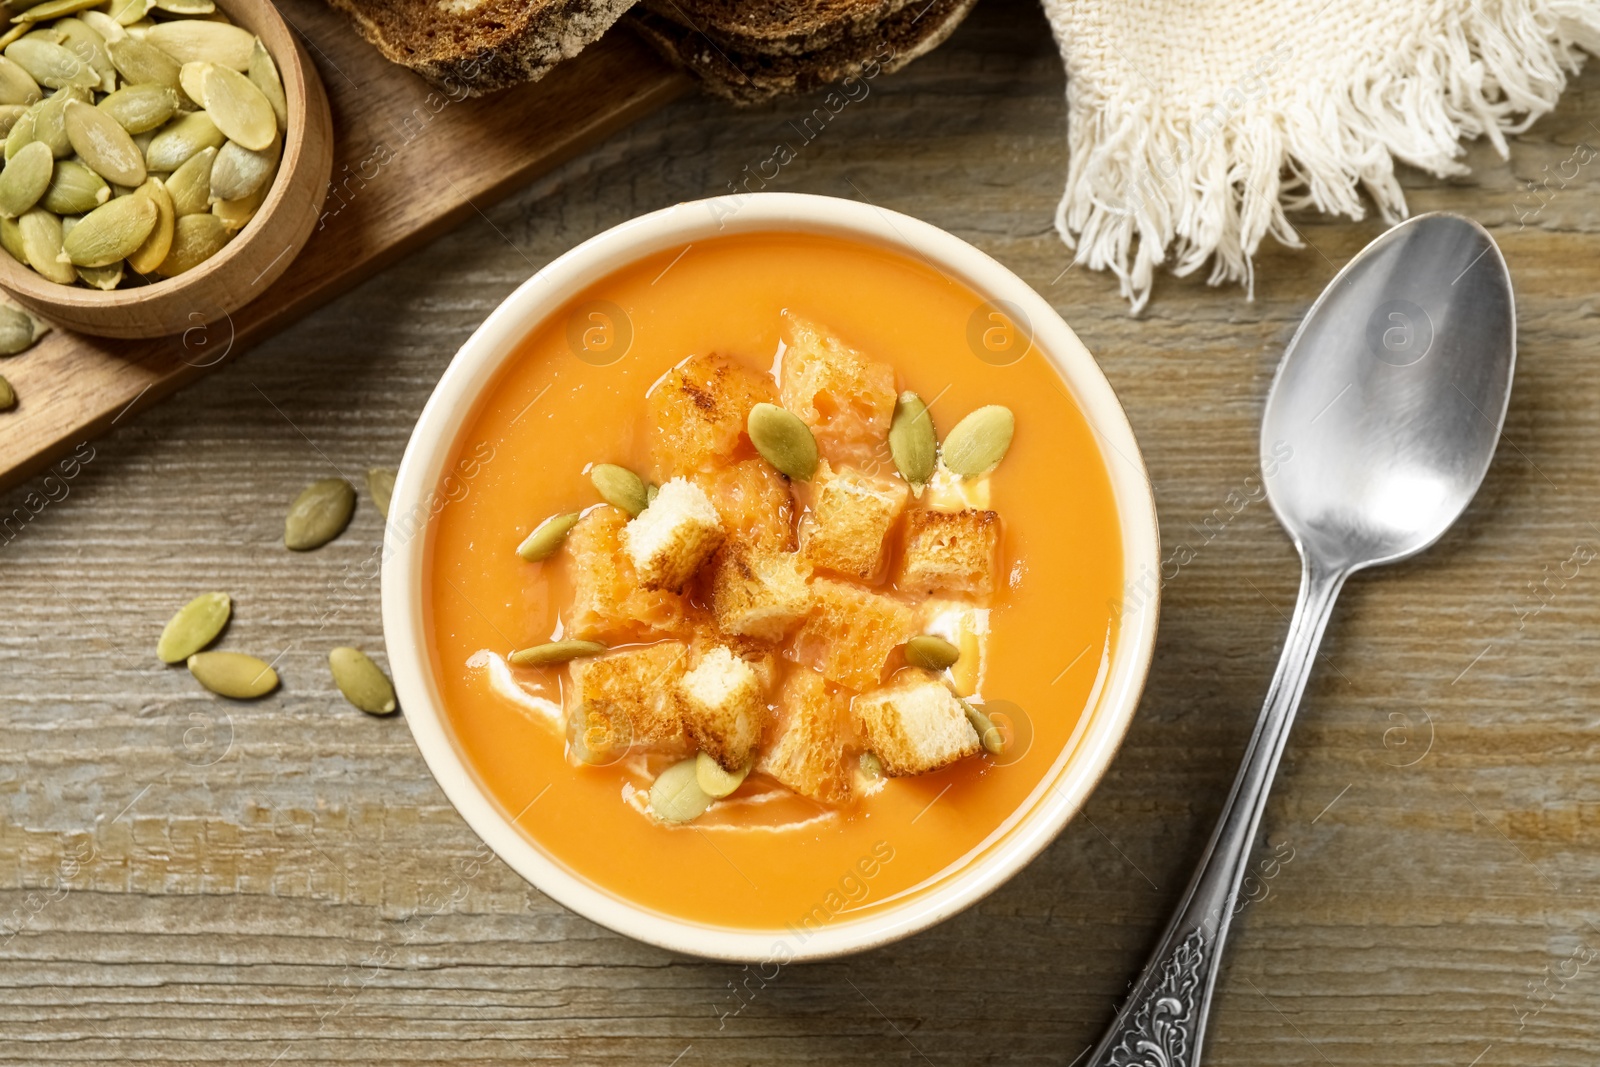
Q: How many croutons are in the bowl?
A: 14